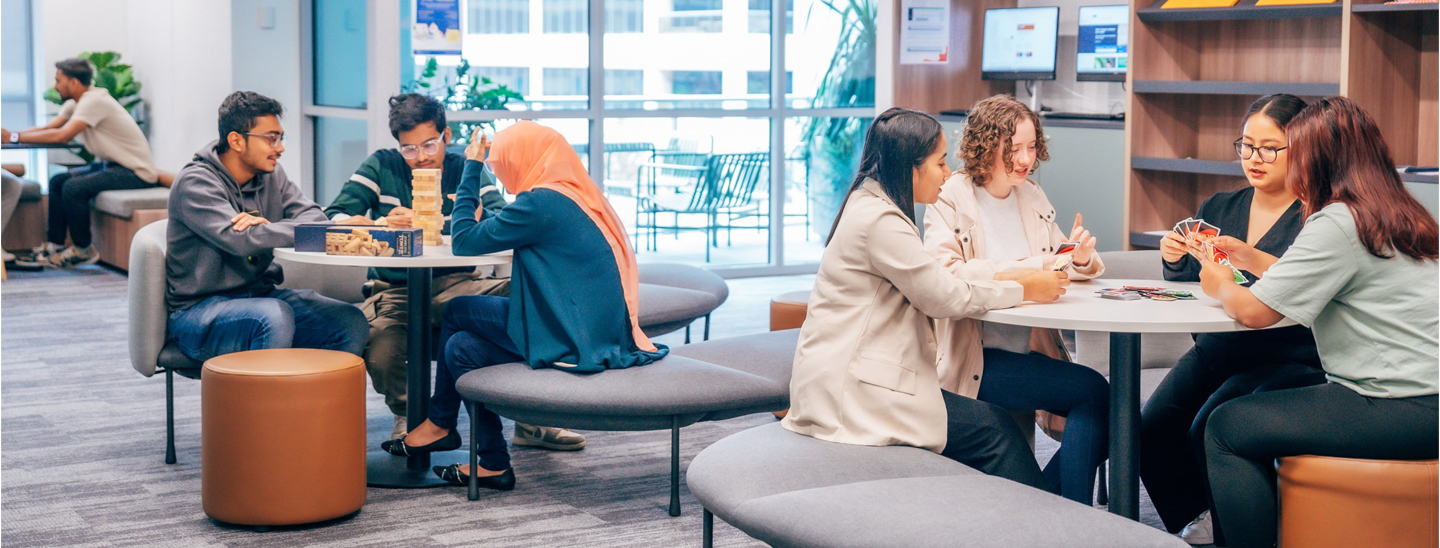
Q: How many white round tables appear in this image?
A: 2